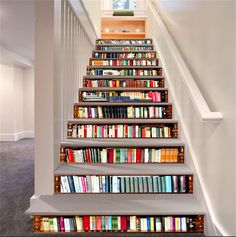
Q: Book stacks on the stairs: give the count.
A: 12